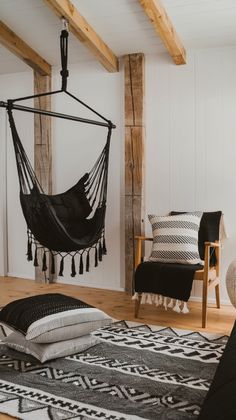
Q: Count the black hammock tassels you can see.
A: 12